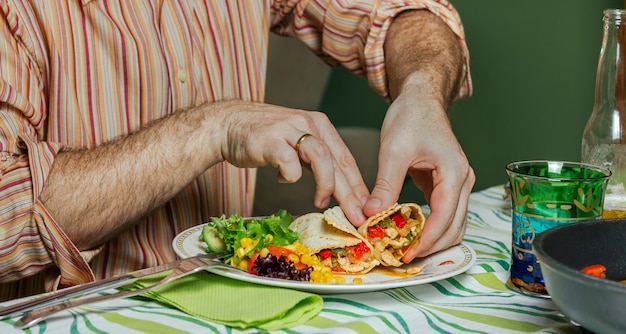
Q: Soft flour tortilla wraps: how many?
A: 2